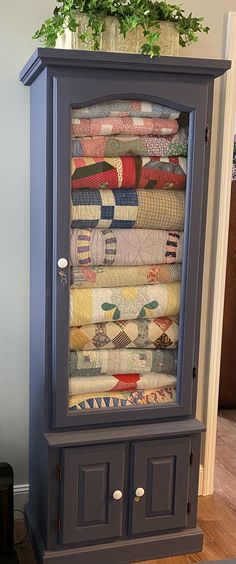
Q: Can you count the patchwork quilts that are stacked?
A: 12